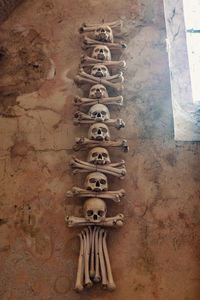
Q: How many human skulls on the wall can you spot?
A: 9